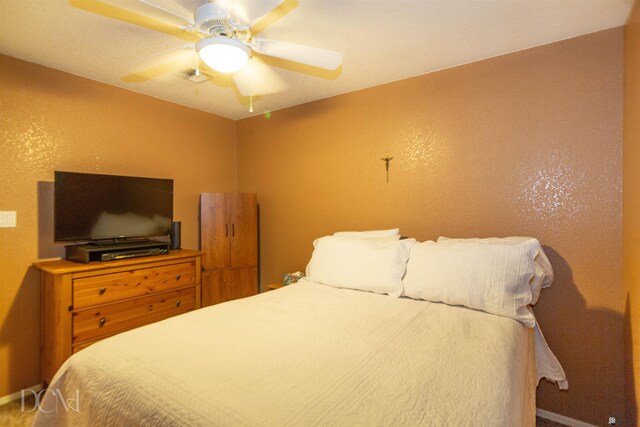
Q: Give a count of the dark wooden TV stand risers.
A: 1